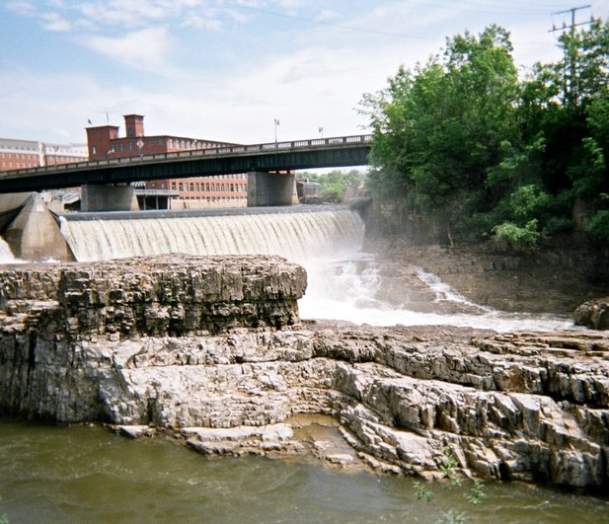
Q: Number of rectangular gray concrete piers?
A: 2